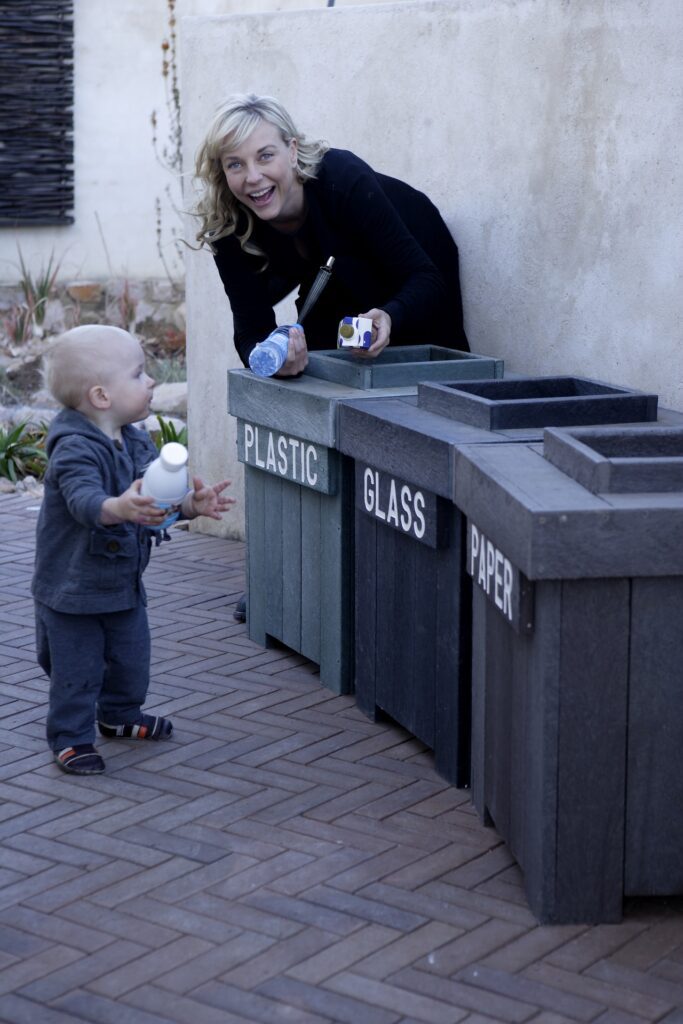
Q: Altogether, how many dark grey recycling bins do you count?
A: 2